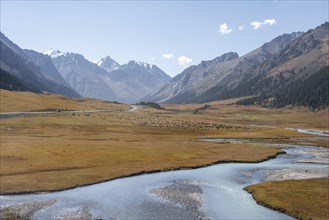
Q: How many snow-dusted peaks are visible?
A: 3